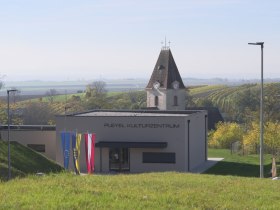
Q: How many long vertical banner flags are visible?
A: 3